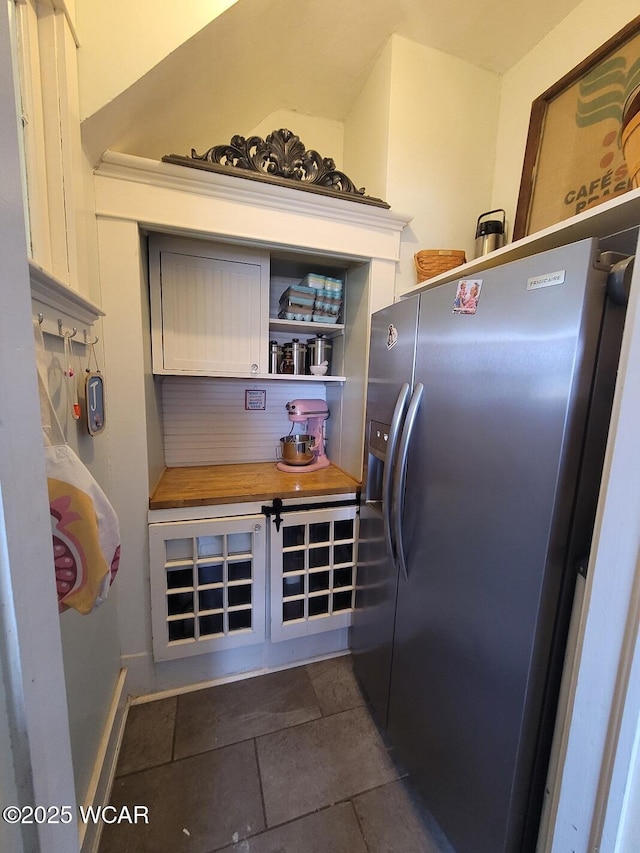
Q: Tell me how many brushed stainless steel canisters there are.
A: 3